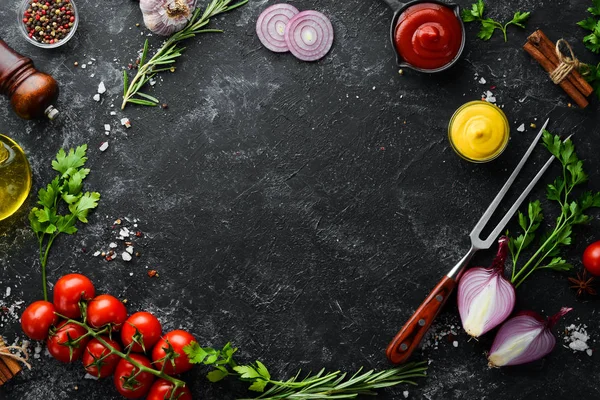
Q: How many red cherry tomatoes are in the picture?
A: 10